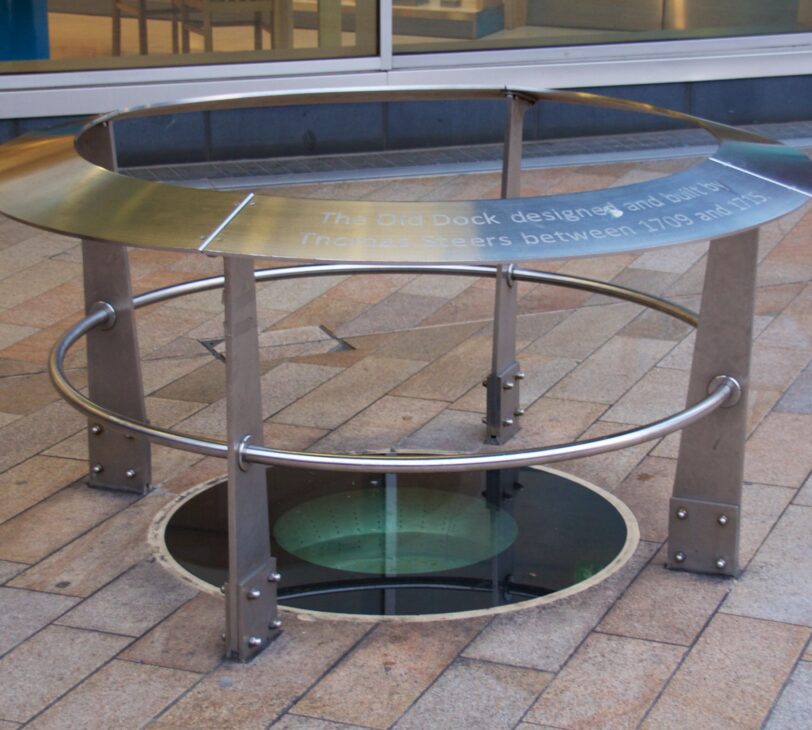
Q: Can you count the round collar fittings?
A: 4